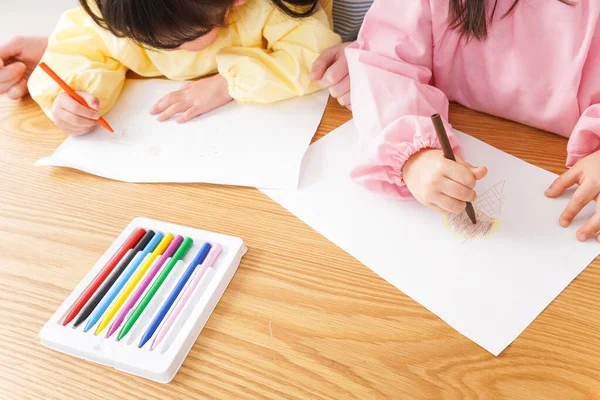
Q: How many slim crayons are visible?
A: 10